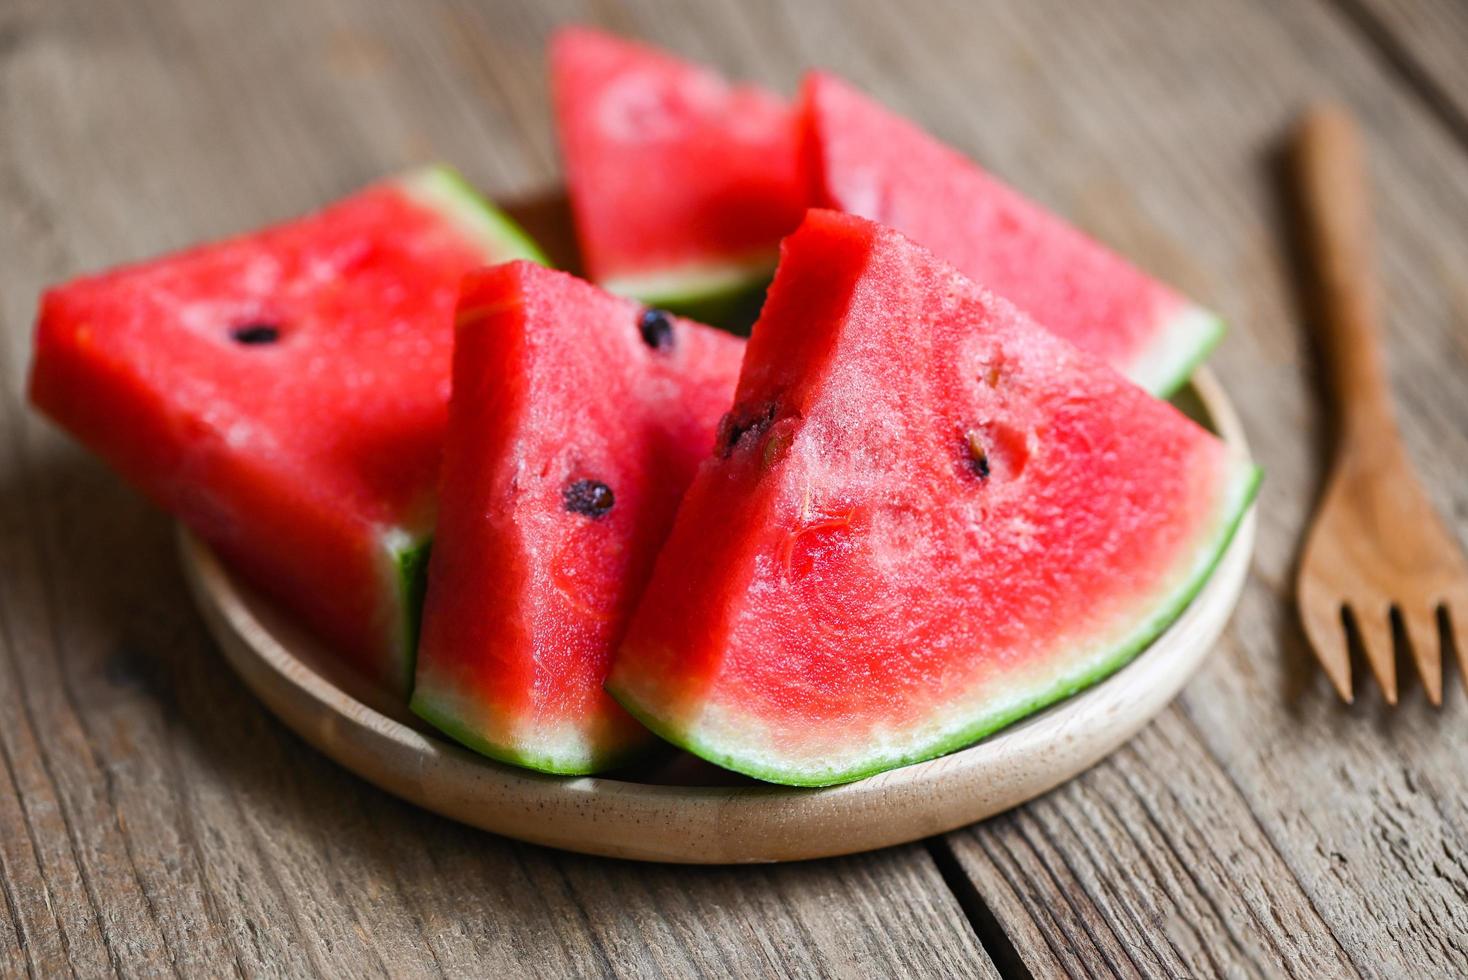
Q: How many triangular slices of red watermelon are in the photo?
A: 5